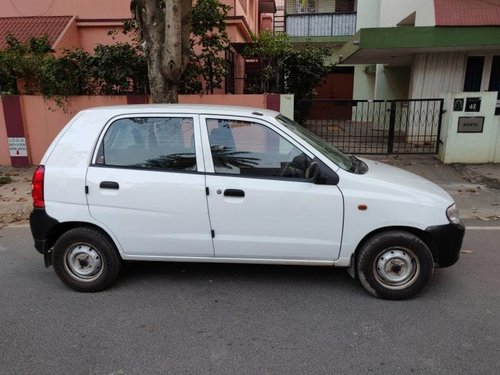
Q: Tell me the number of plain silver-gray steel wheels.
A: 2